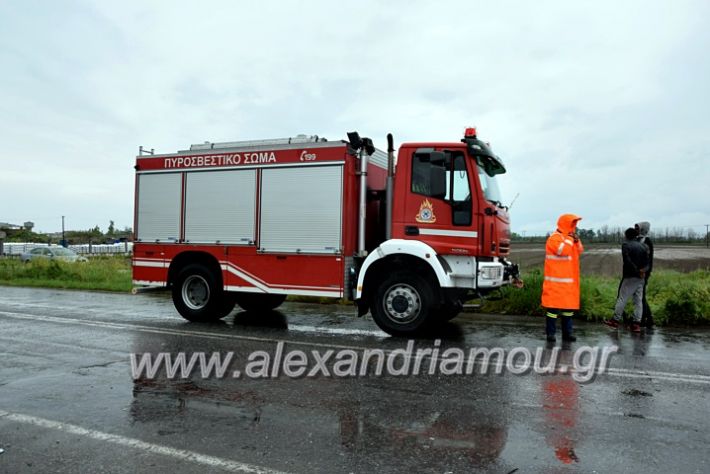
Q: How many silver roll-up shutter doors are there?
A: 3